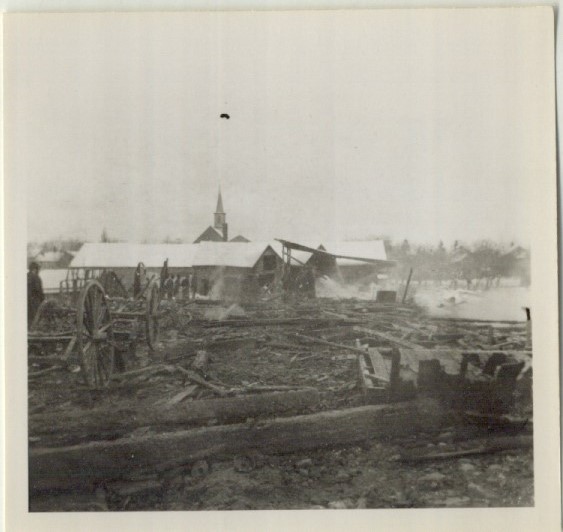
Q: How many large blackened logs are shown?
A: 2